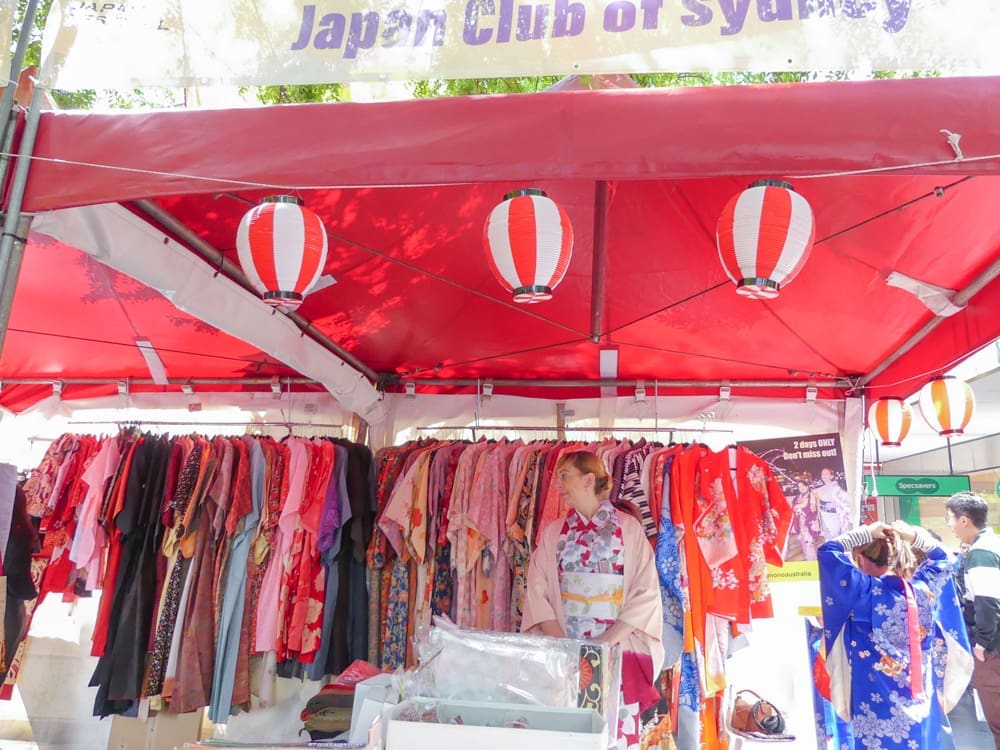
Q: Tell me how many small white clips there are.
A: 9